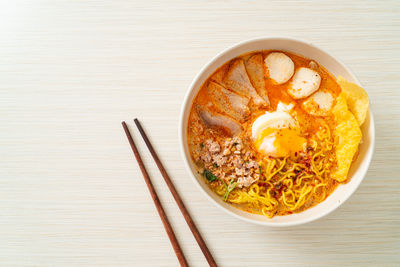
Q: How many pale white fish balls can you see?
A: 3